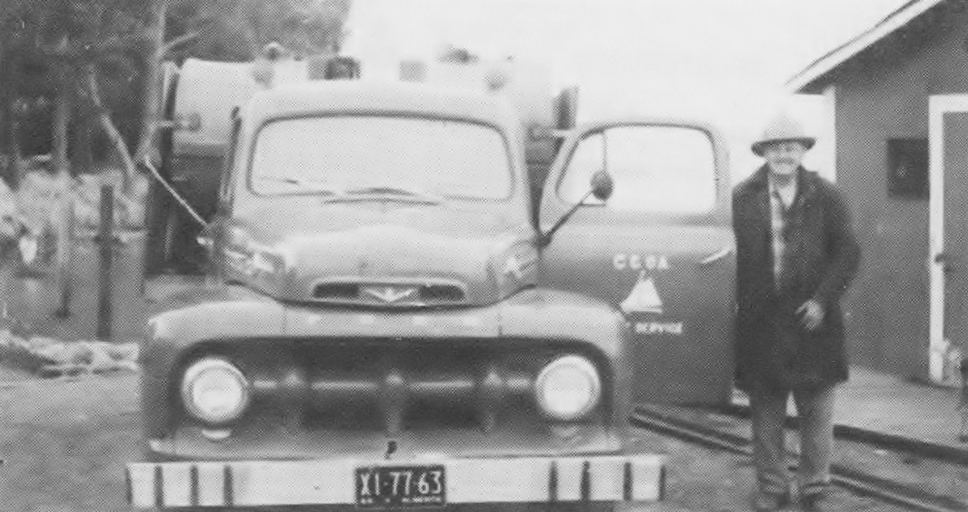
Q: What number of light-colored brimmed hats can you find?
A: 1